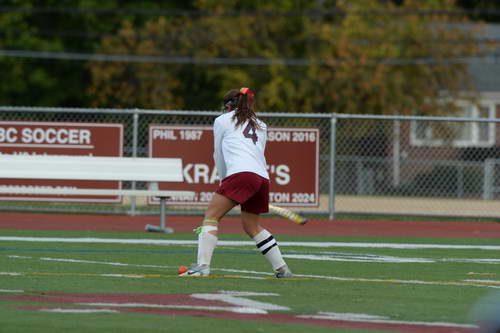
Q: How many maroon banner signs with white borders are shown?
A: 2